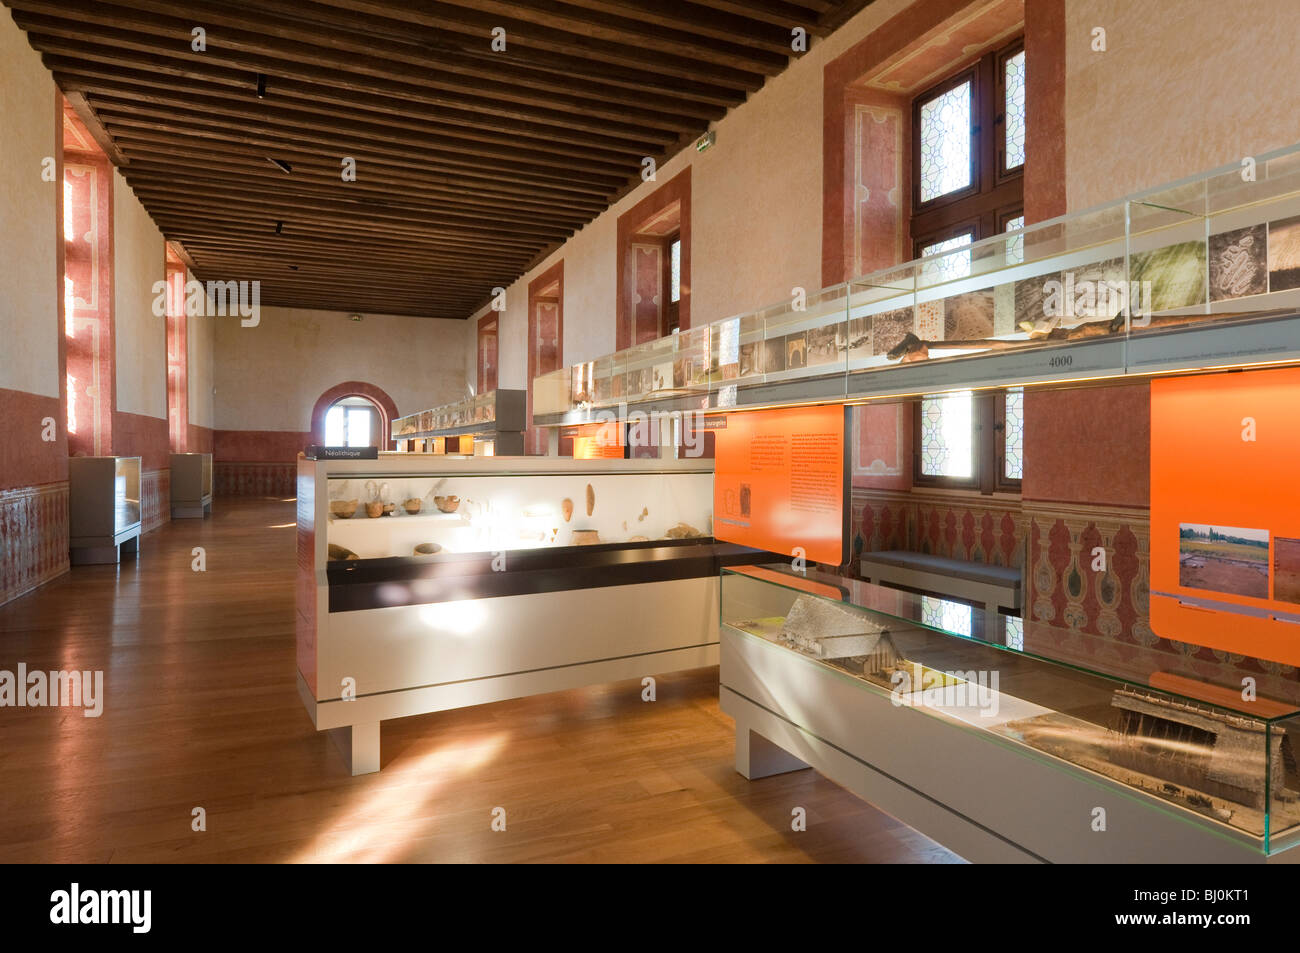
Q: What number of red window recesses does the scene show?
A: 7